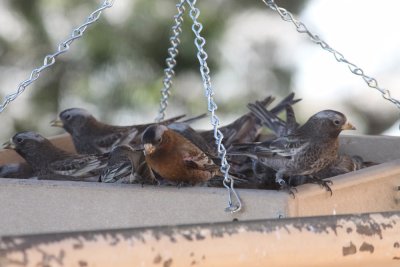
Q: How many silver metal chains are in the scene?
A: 4